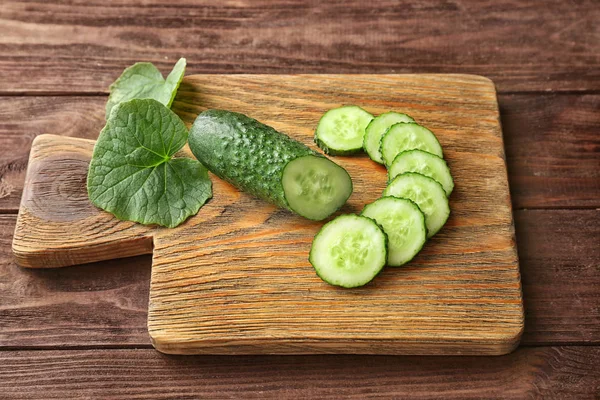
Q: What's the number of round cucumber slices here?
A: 7